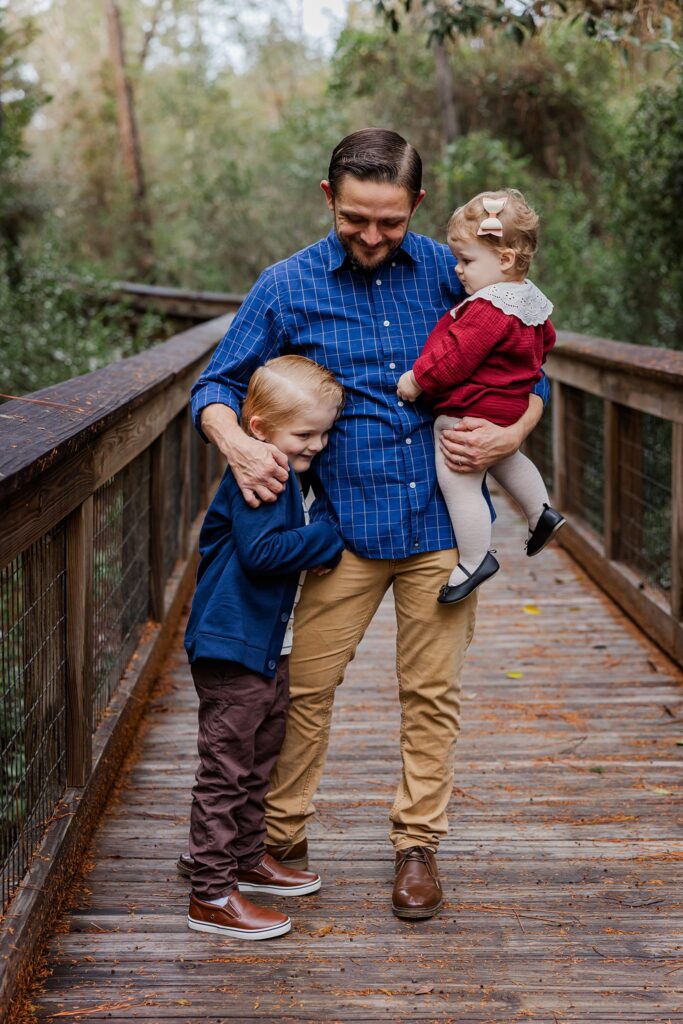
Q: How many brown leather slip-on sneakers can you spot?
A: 2